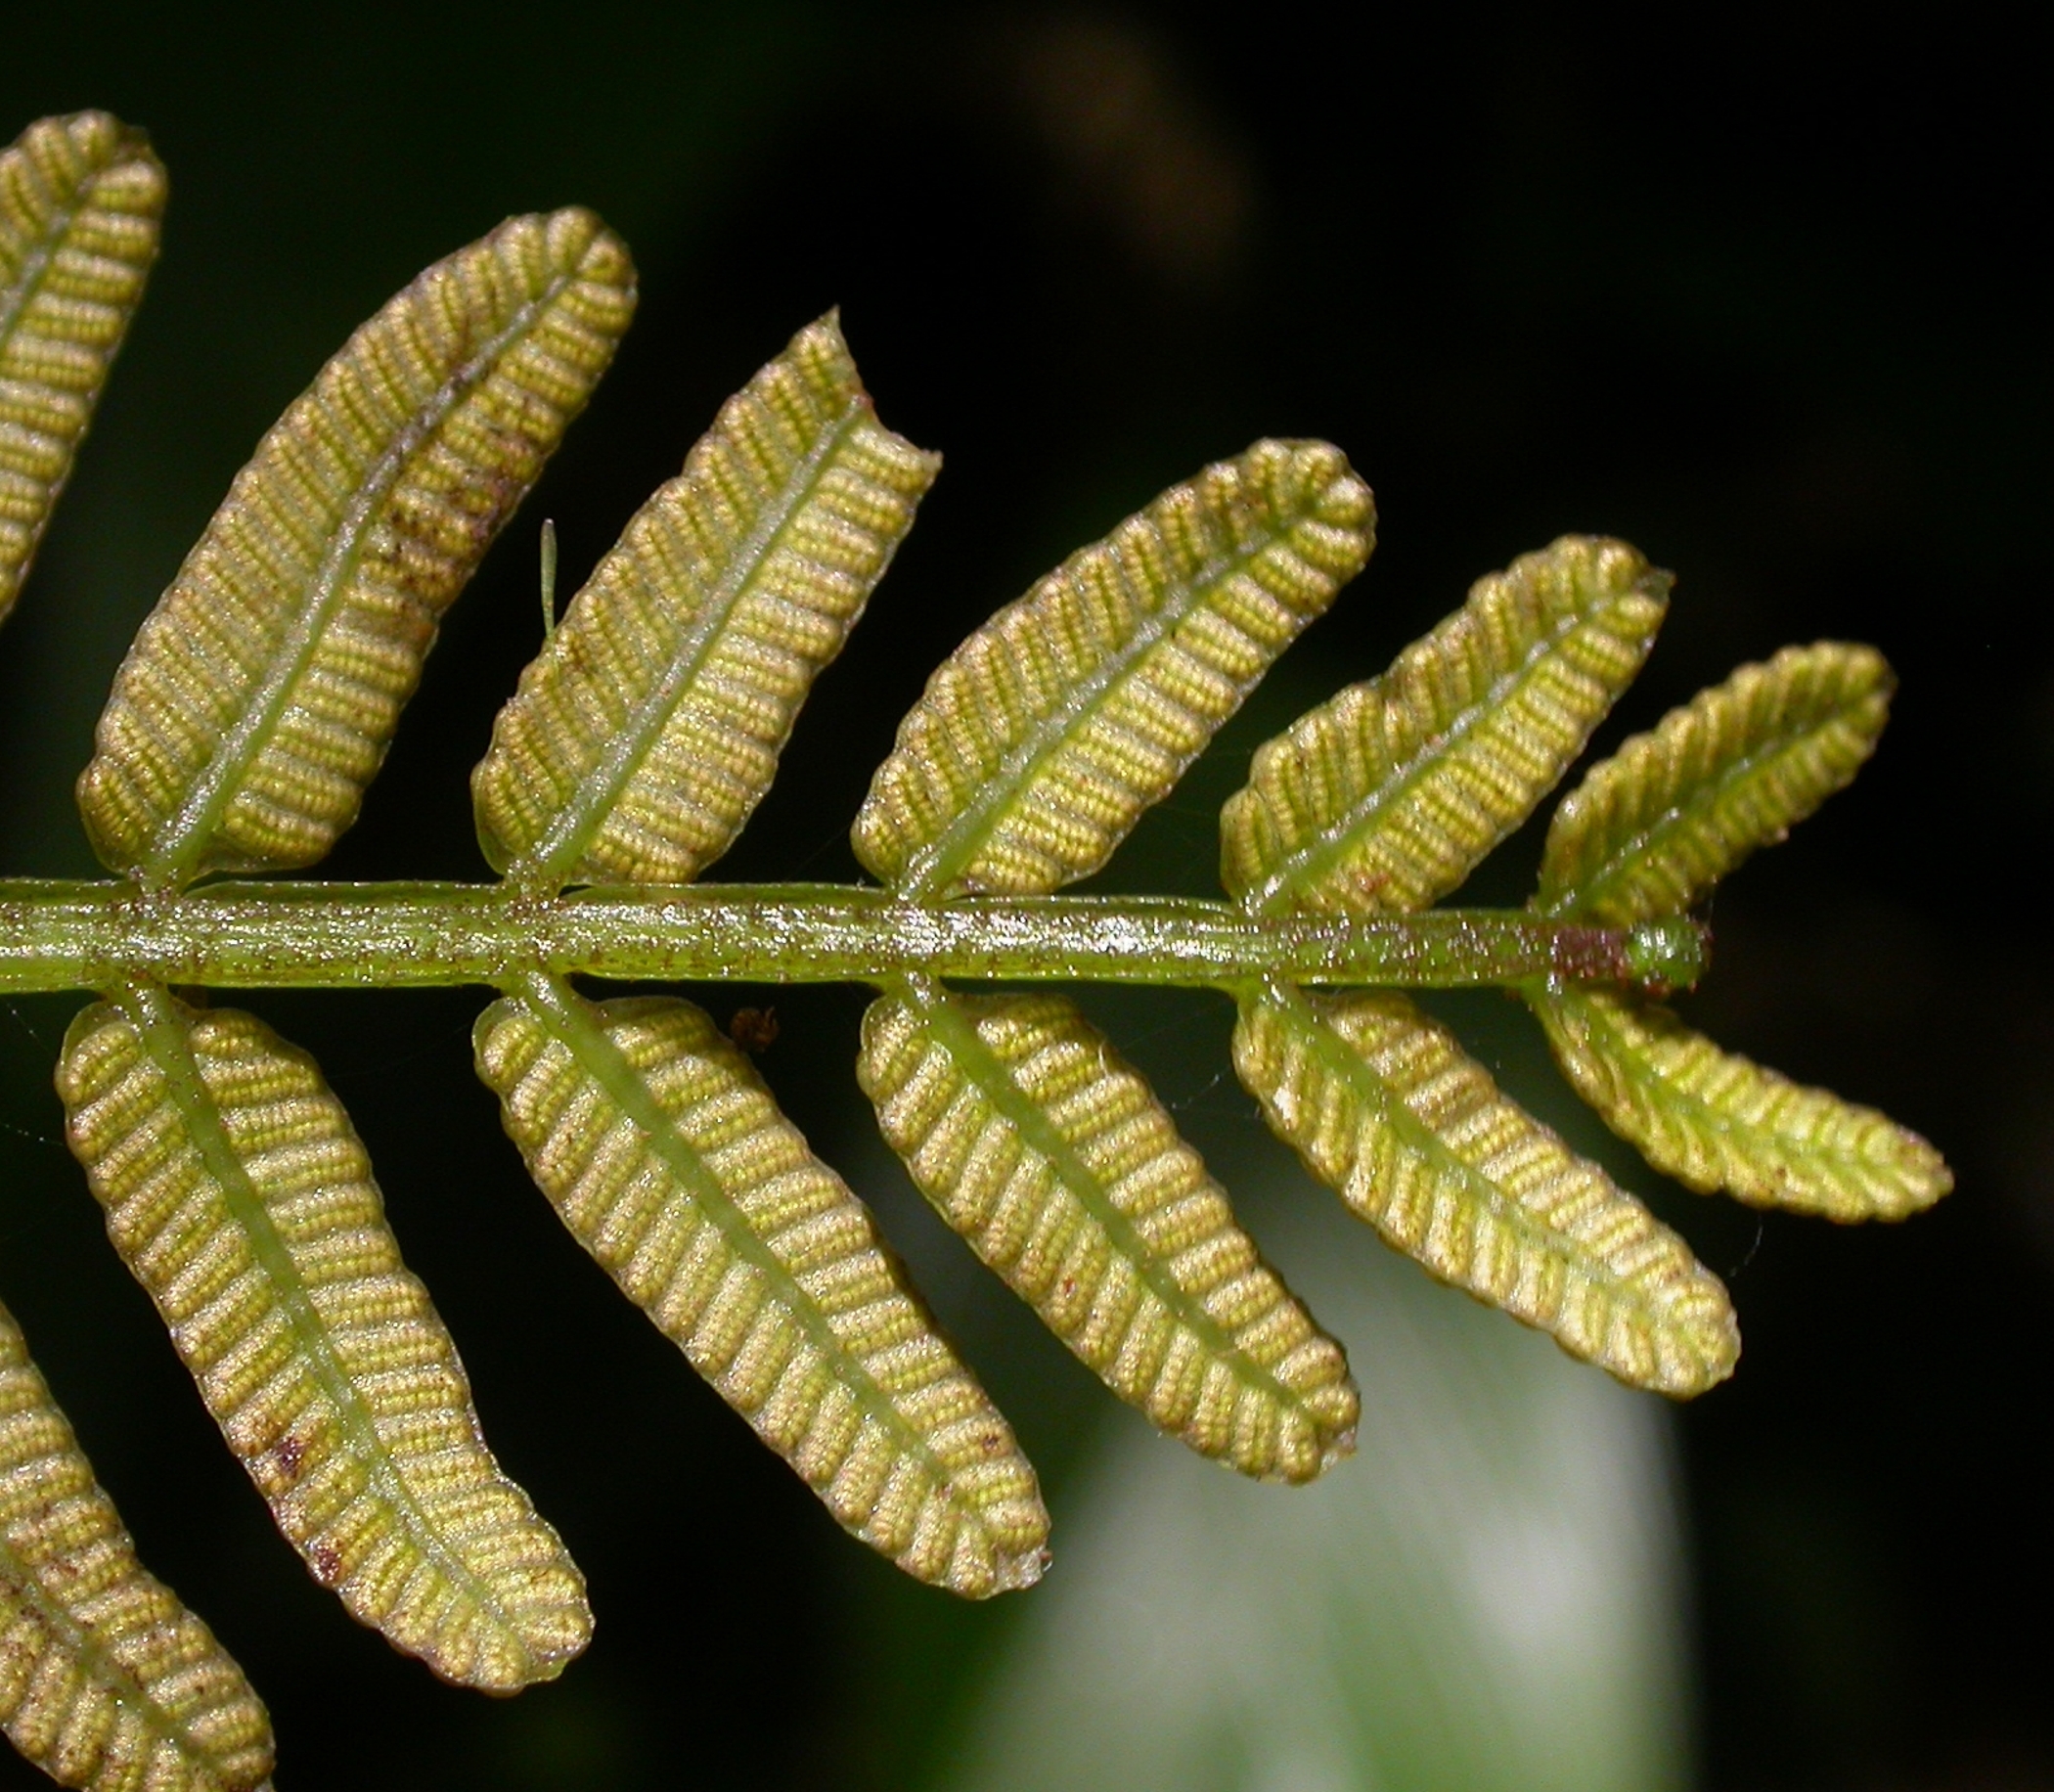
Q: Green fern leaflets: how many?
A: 12